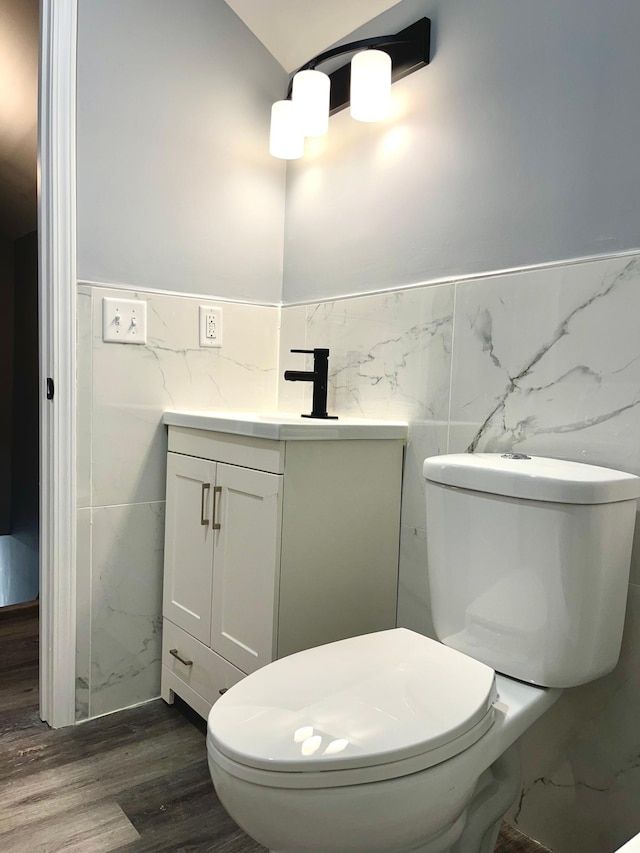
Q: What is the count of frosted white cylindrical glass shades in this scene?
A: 3